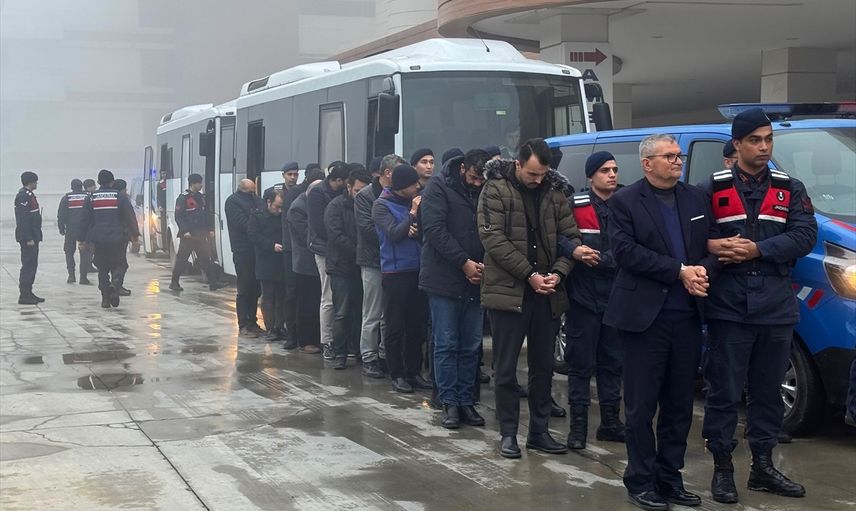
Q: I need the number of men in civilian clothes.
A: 11